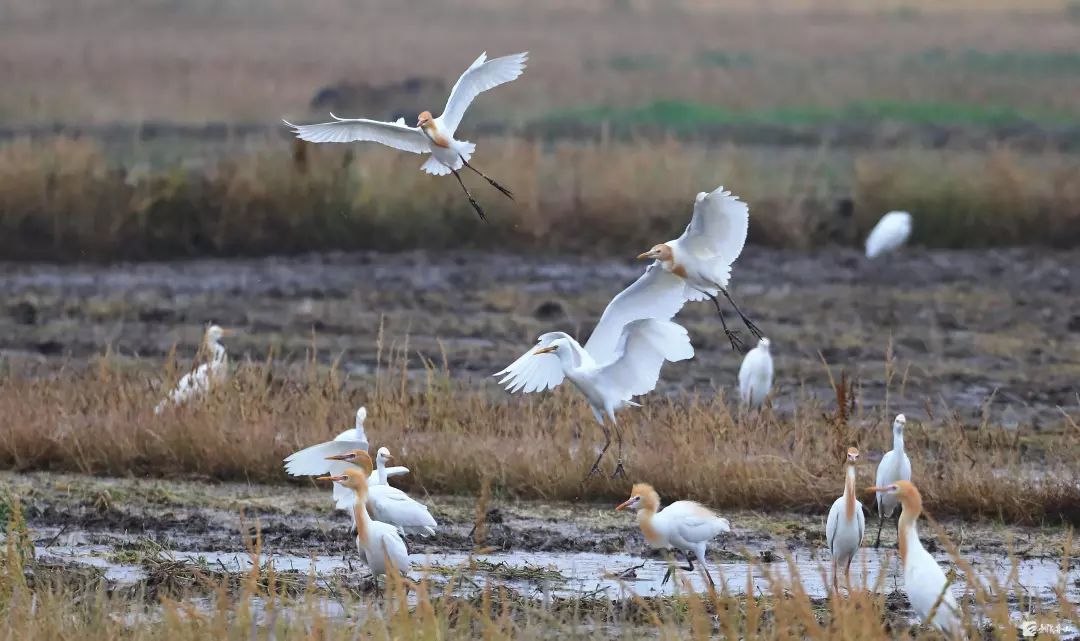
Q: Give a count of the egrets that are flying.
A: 3